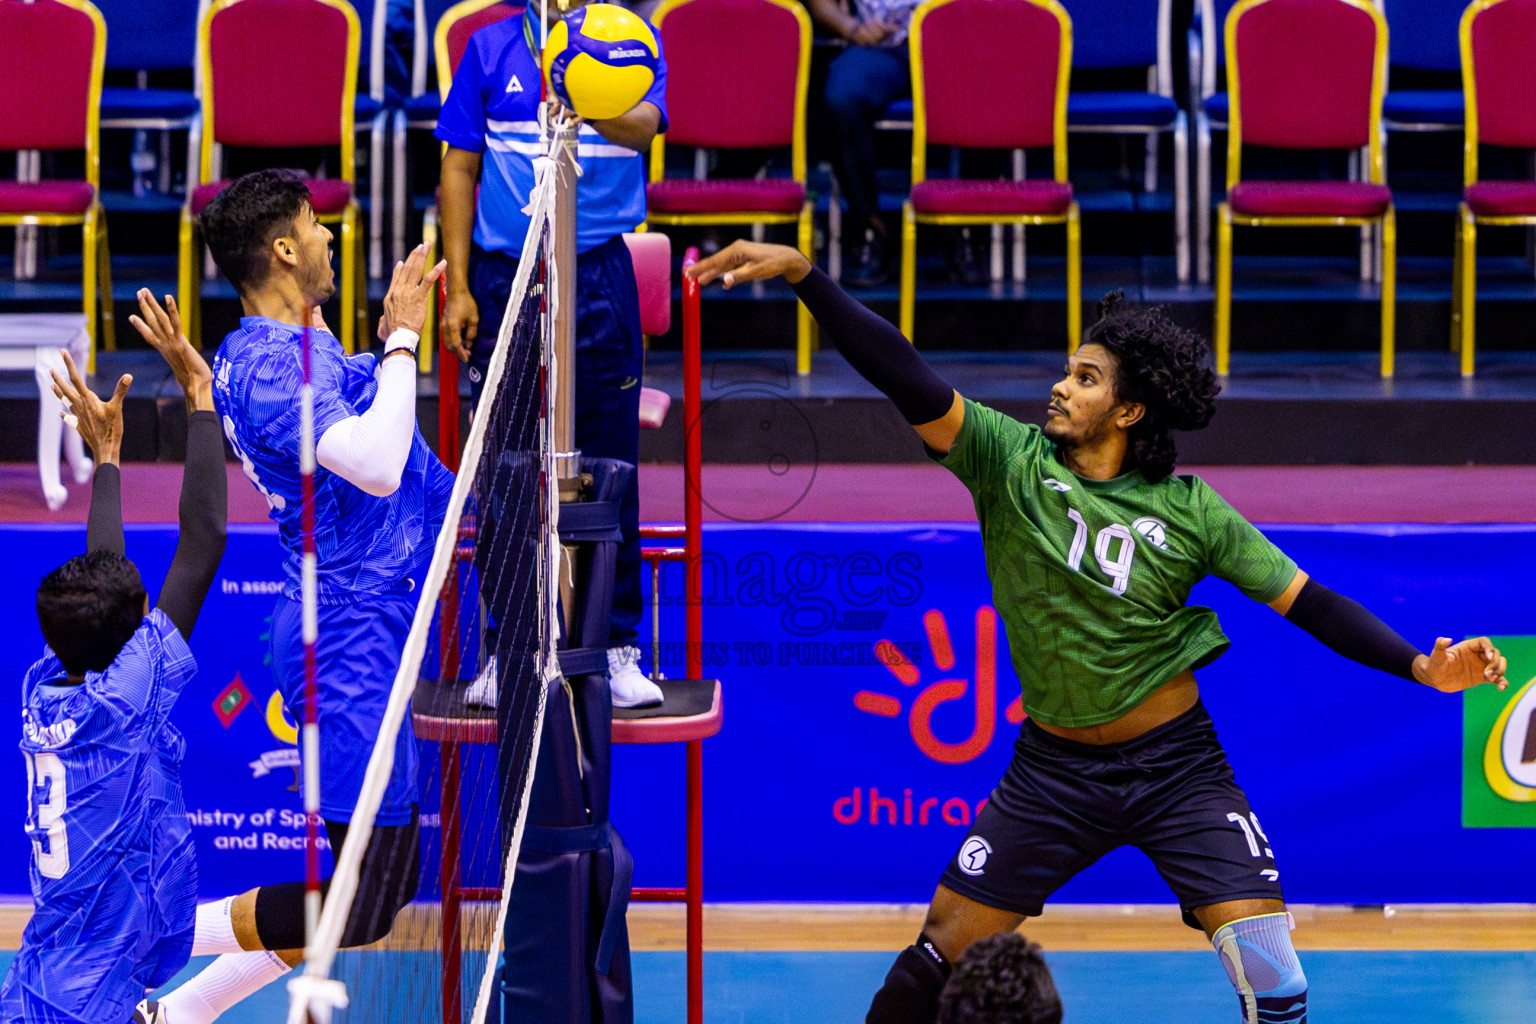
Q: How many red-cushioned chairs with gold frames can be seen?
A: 7